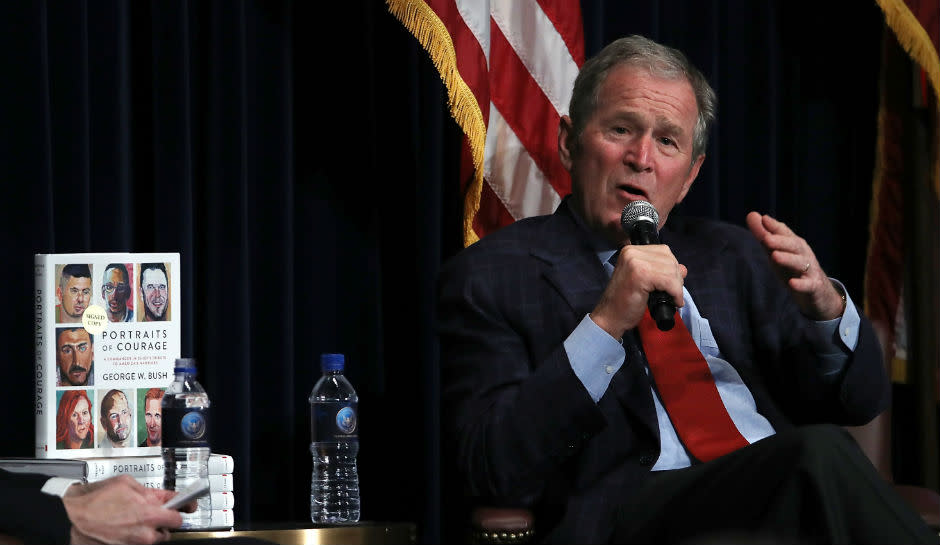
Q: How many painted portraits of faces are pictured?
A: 7